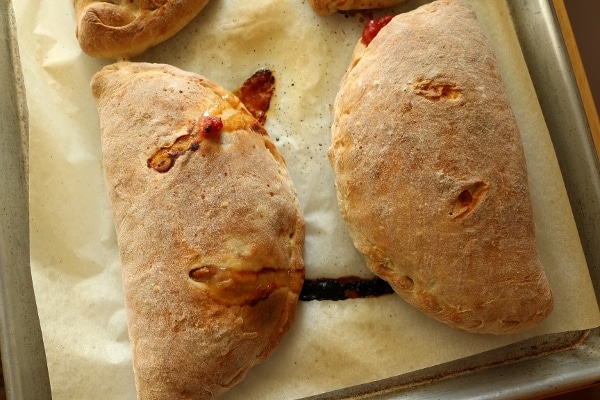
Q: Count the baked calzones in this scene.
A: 4